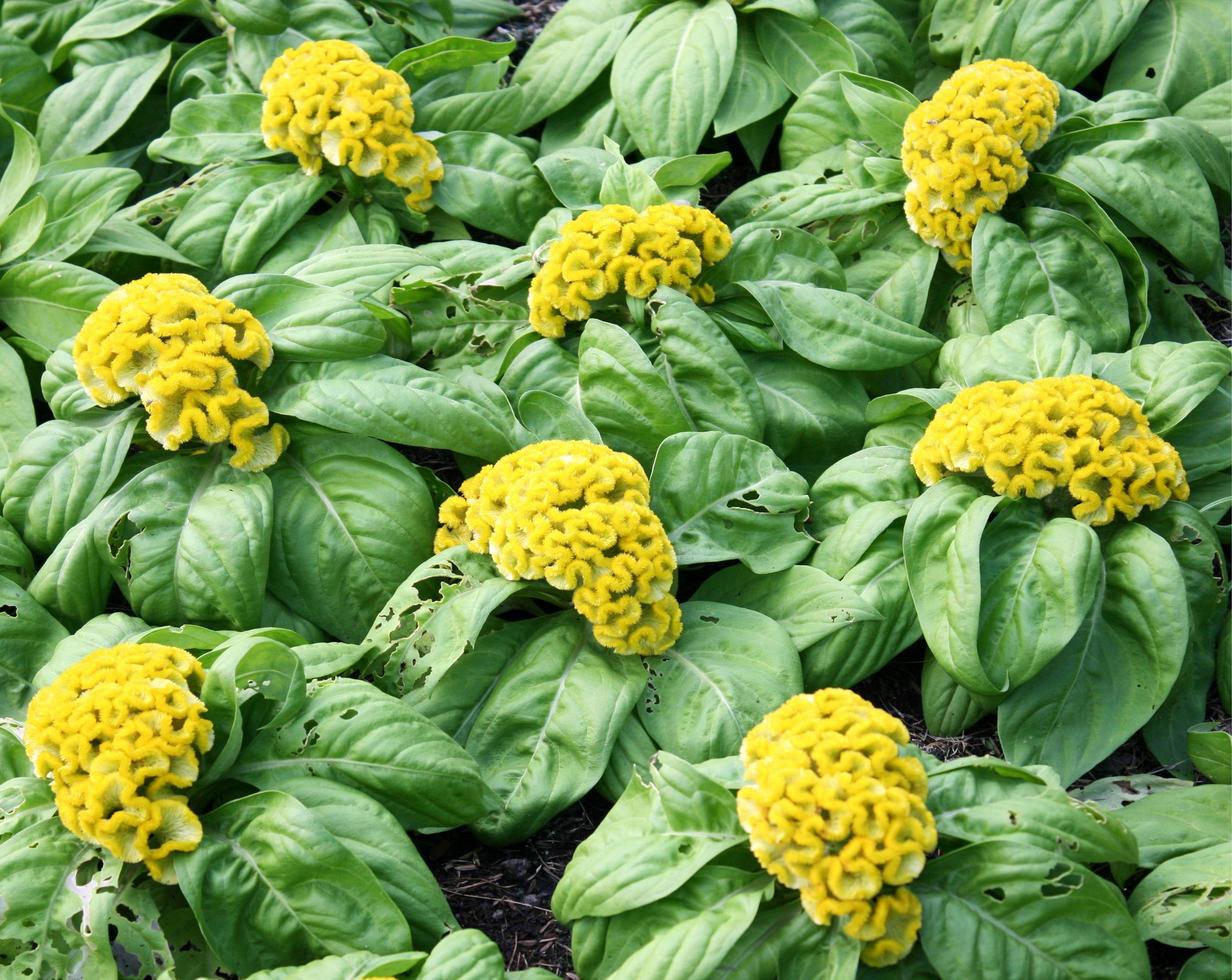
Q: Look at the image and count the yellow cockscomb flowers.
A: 8